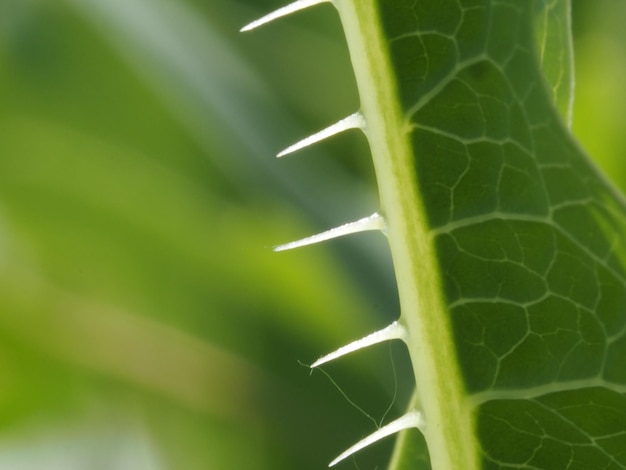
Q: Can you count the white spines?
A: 5